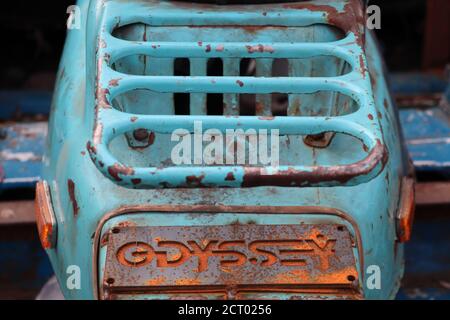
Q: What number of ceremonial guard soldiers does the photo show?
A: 0